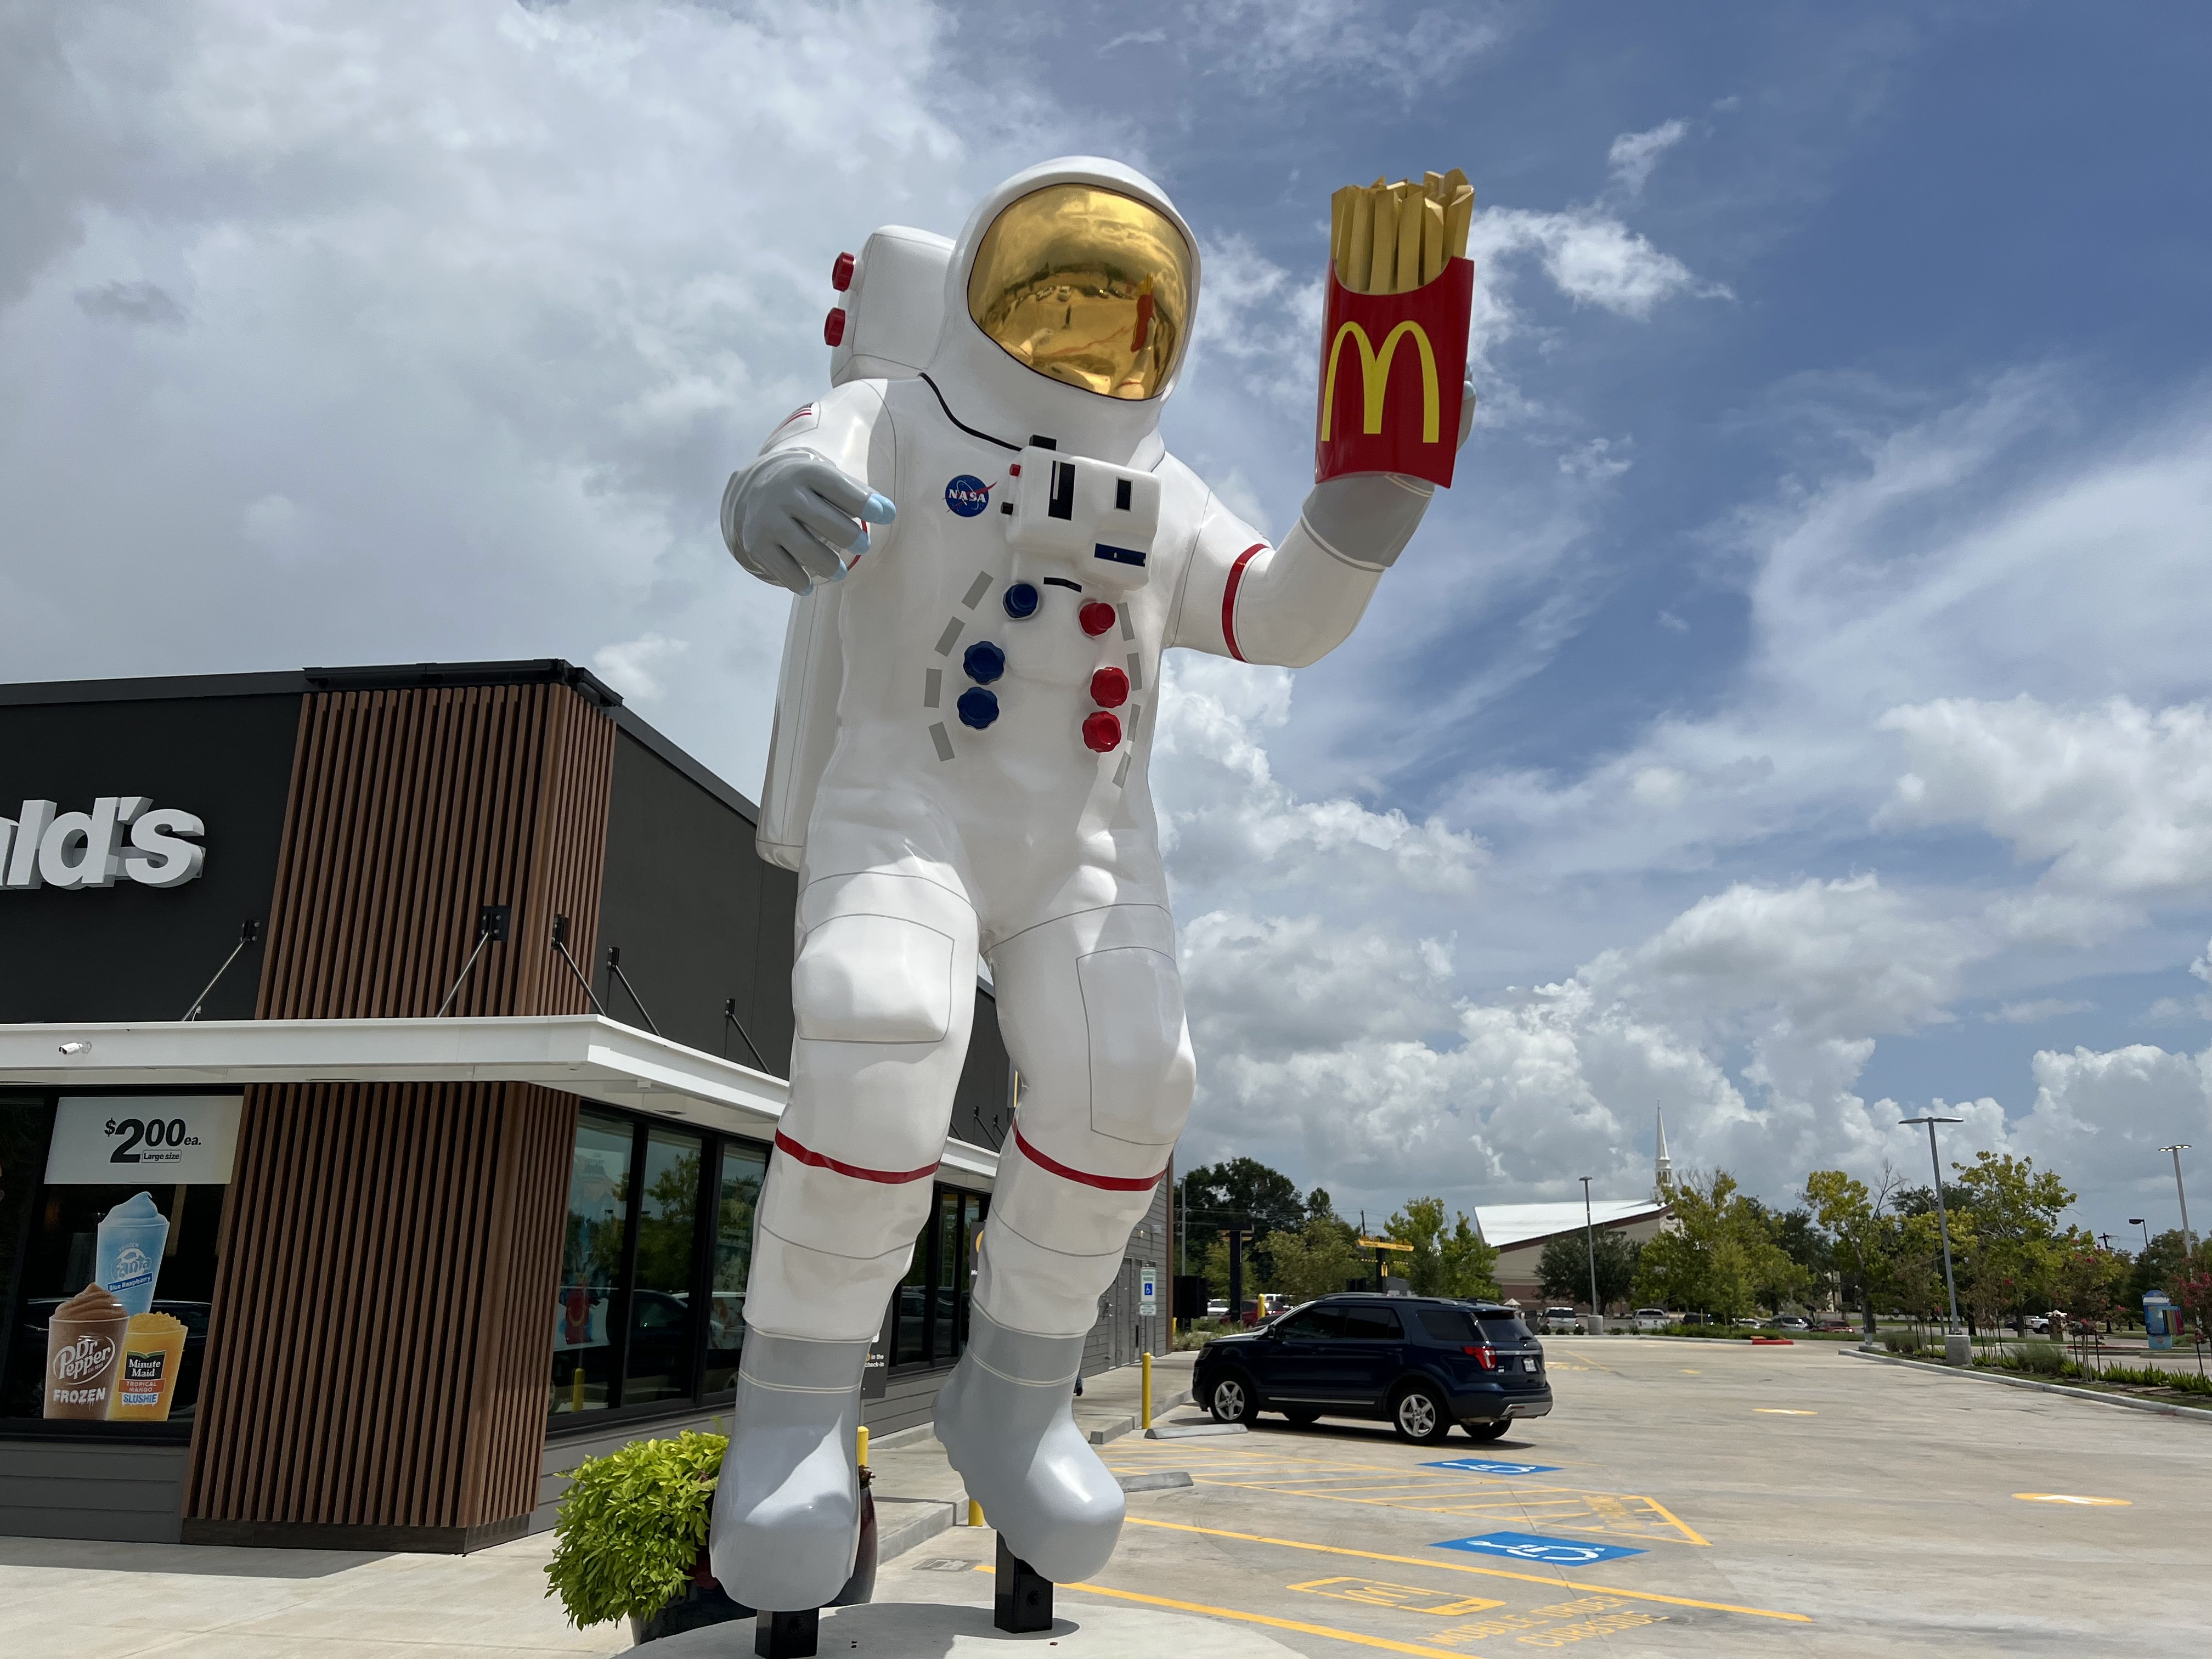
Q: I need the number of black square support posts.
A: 2